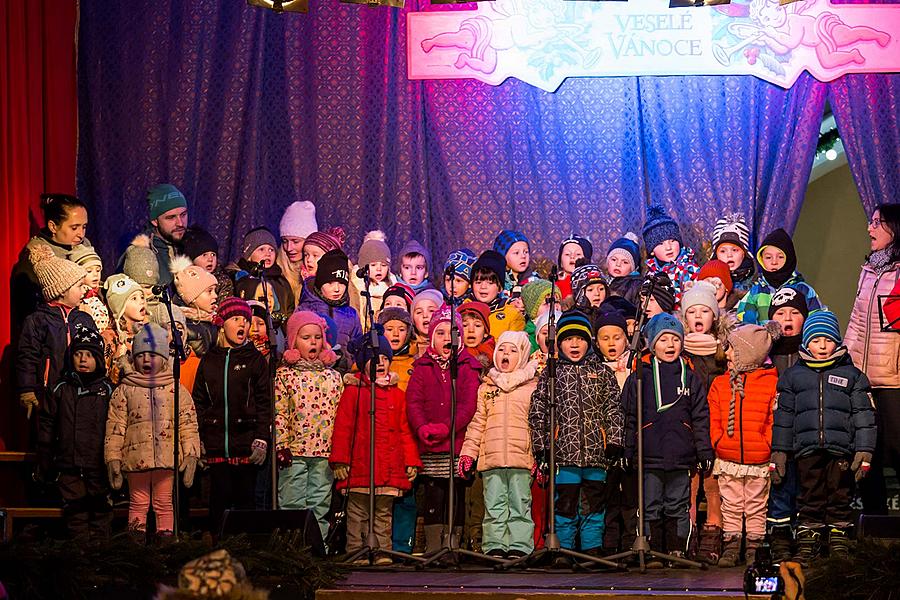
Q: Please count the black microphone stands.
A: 6